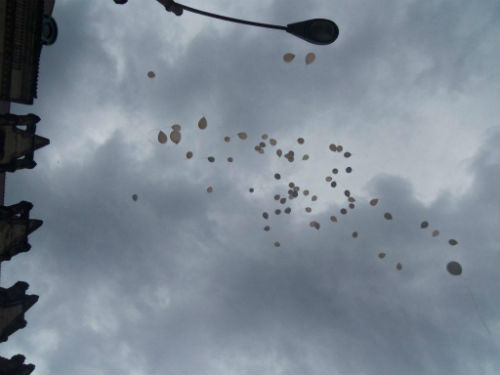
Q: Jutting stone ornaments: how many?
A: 4